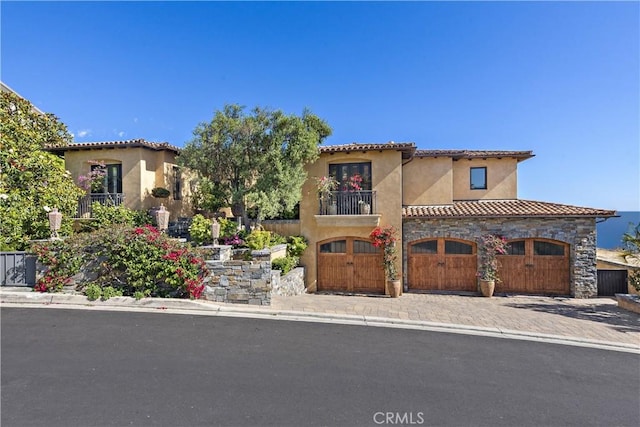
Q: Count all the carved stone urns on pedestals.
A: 3